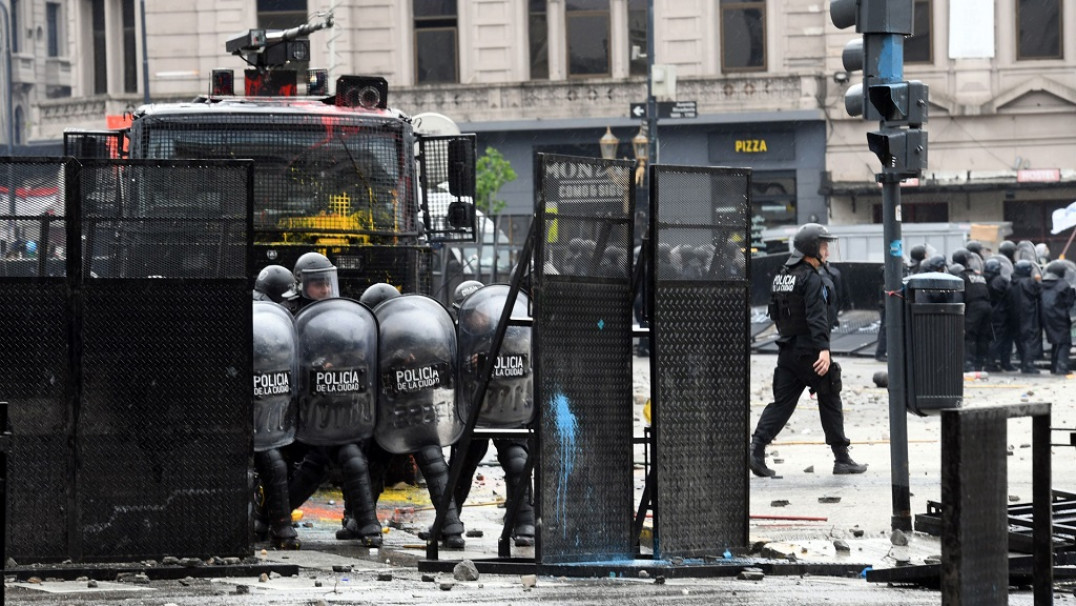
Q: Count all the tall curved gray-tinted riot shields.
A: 4